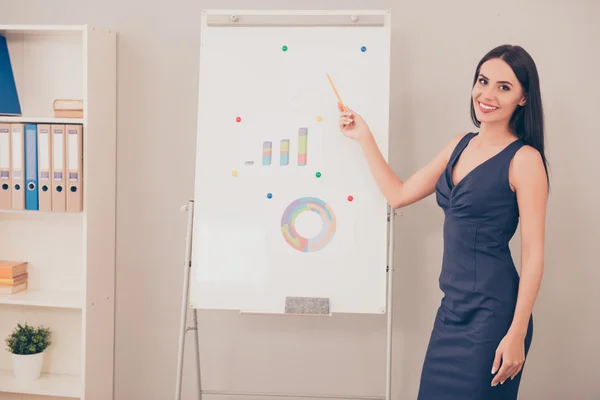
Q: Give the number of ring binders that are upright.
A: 6